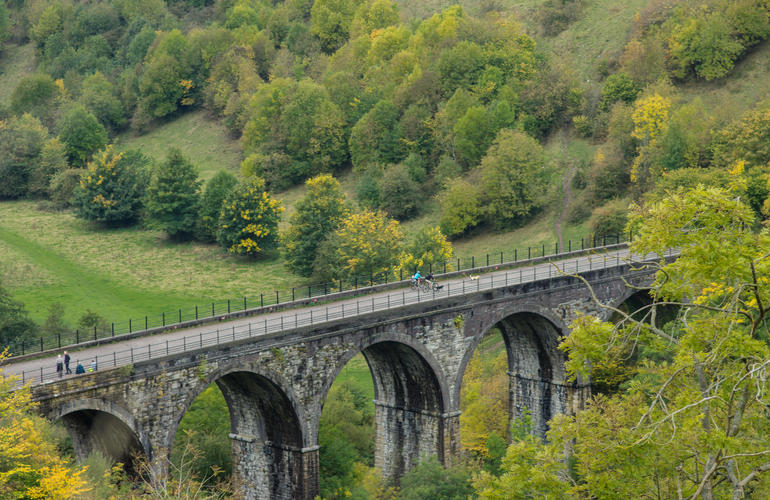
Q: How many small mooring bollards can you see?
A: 0